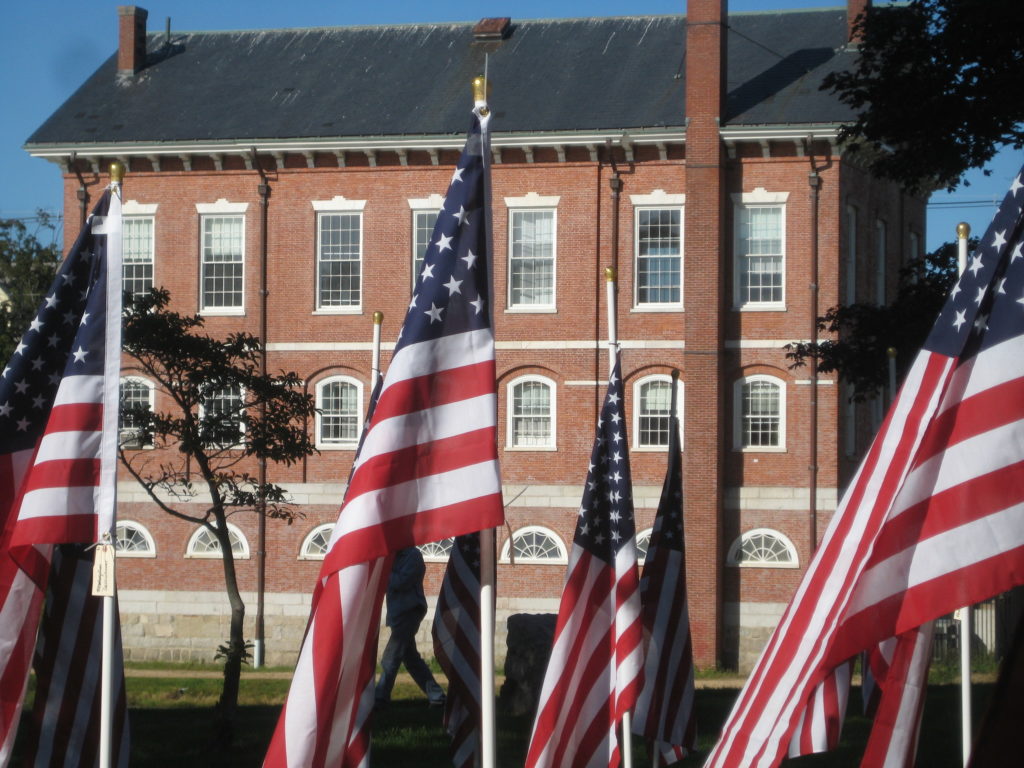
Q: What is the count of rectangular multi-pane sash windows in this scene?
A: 7